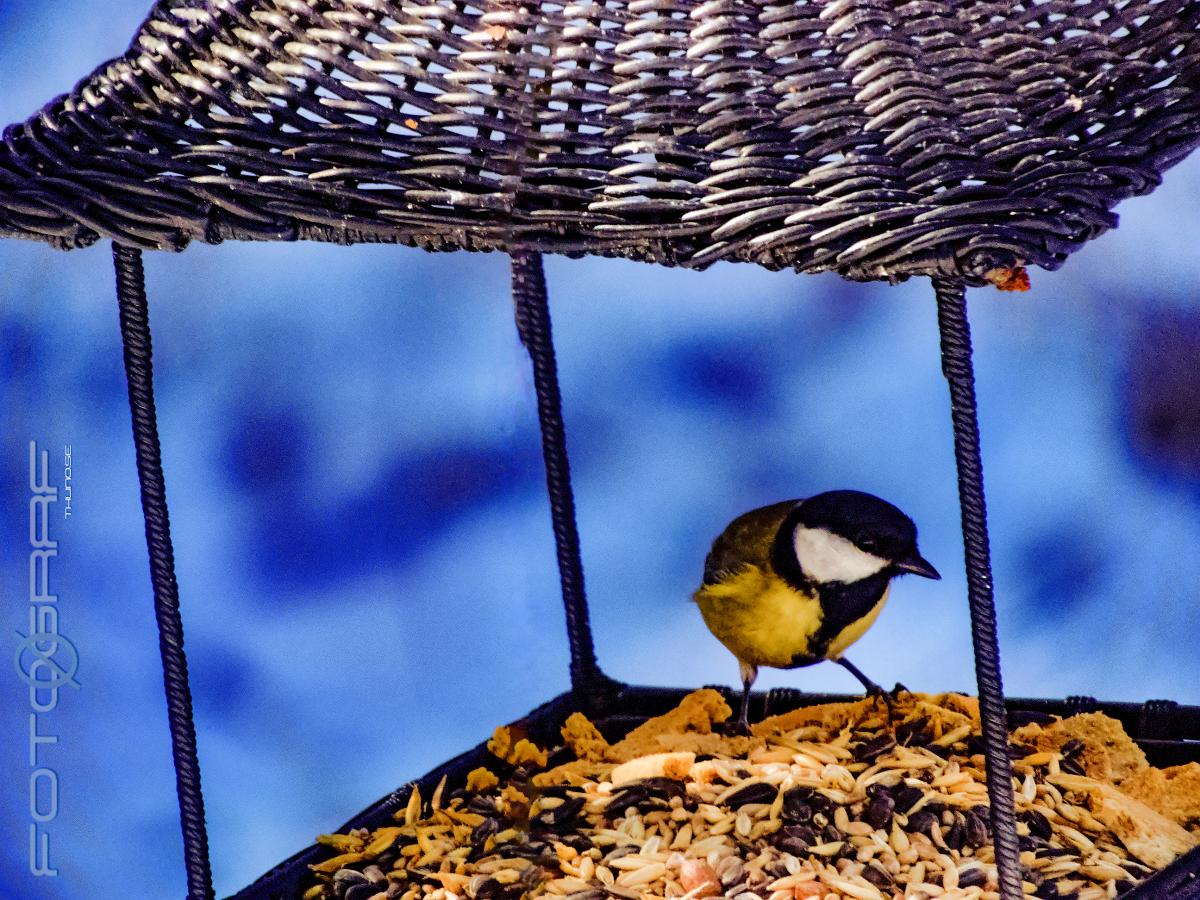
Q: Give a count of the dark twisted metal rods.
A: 3